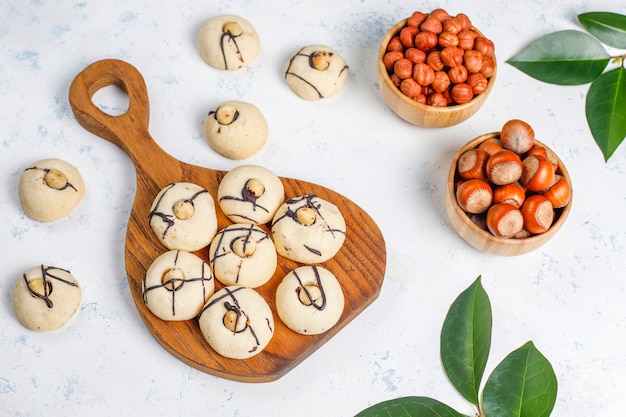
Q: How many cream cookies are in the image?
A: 12